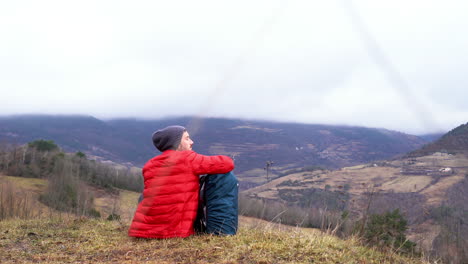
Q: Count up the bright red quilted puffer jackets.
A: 1